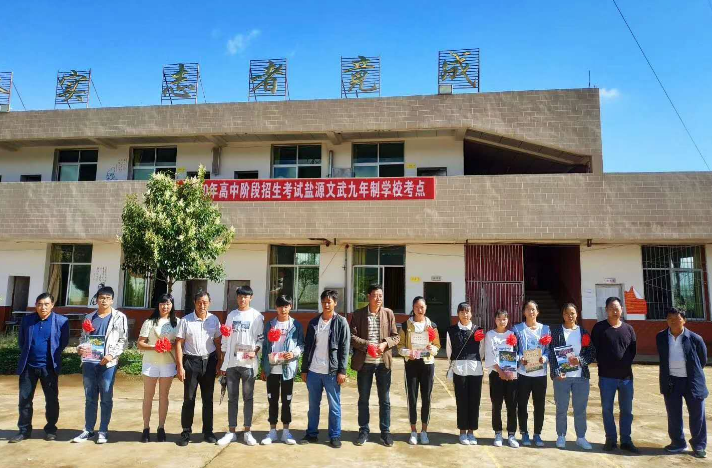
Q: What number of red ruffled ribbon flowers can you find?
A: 10